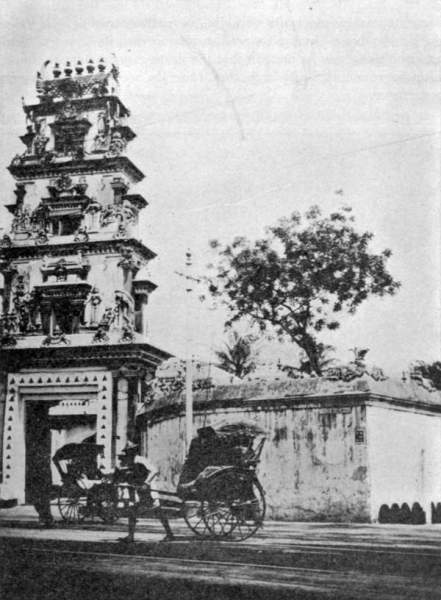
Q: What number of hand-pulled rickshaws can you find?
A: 2